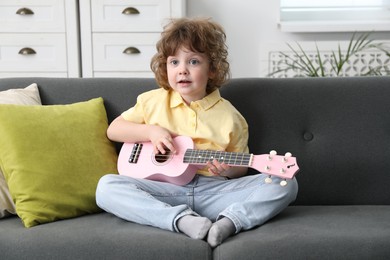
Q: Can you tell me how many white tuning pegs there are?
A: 4